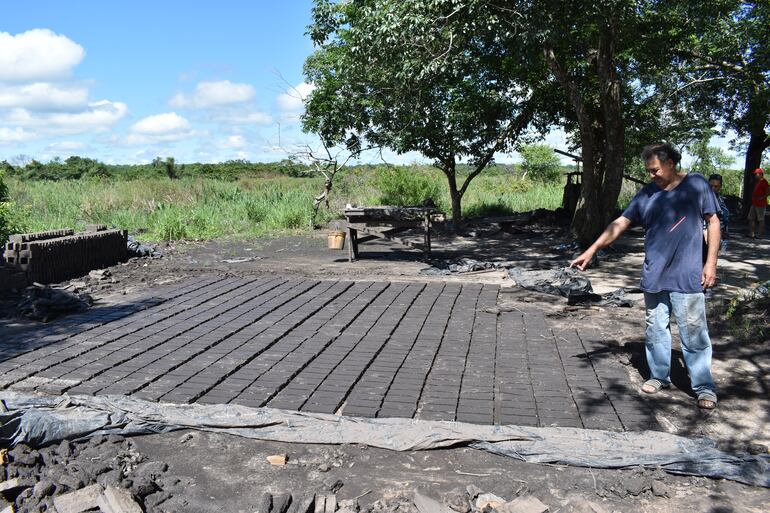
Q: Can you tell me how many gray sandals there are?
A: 2